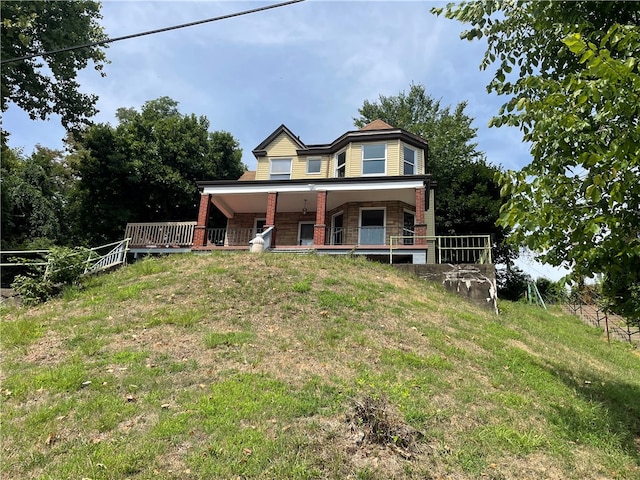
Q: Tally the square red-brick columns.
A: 4